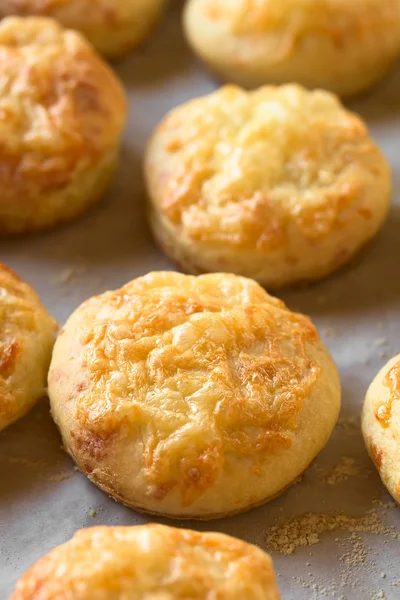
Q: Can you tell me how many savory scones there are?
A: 8